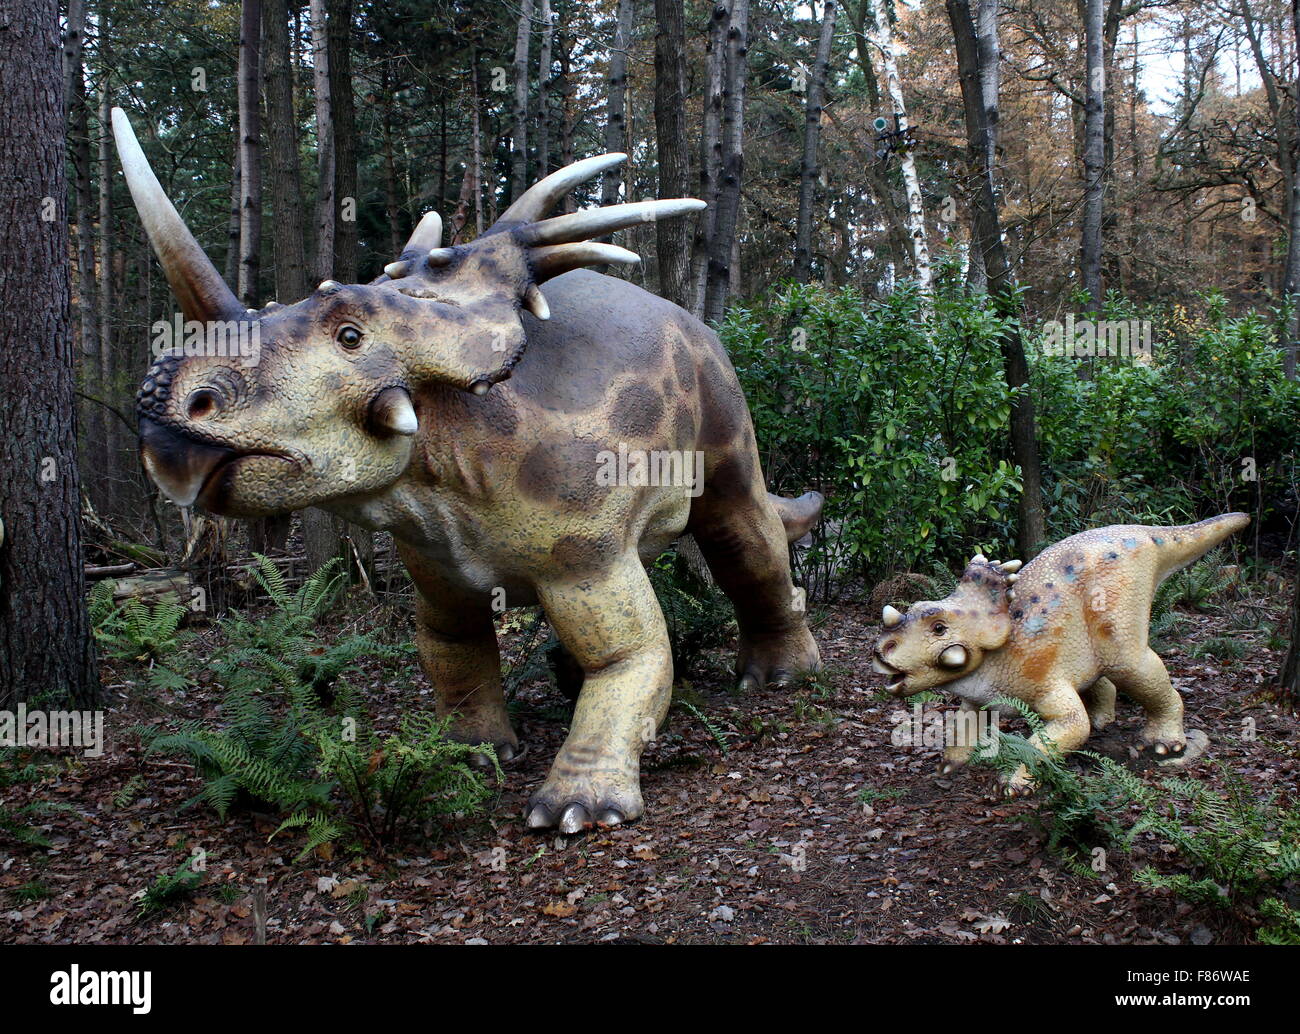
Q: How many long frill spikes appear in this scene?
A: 3